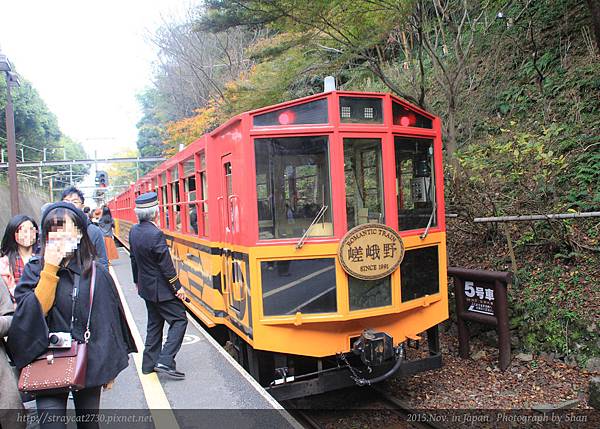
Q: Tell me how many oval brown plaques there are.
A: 1